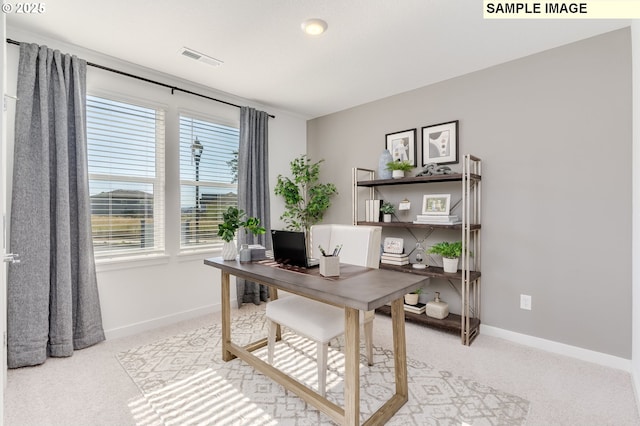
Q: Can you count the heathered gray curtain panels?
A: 2